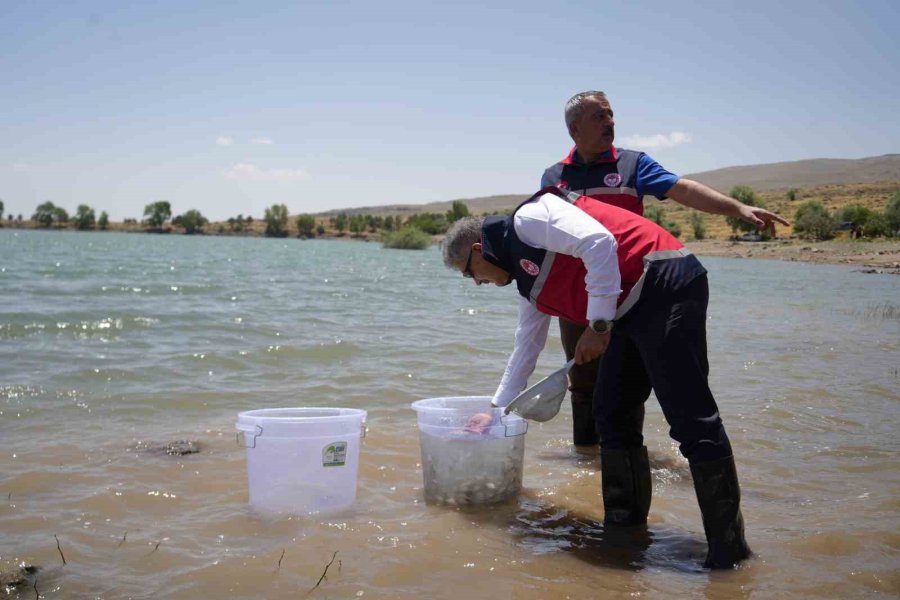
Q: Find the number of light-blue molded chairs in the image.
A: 0